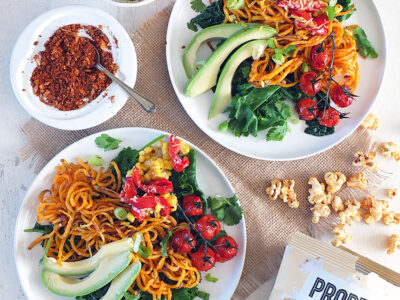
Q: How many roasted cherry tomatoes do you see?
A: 10